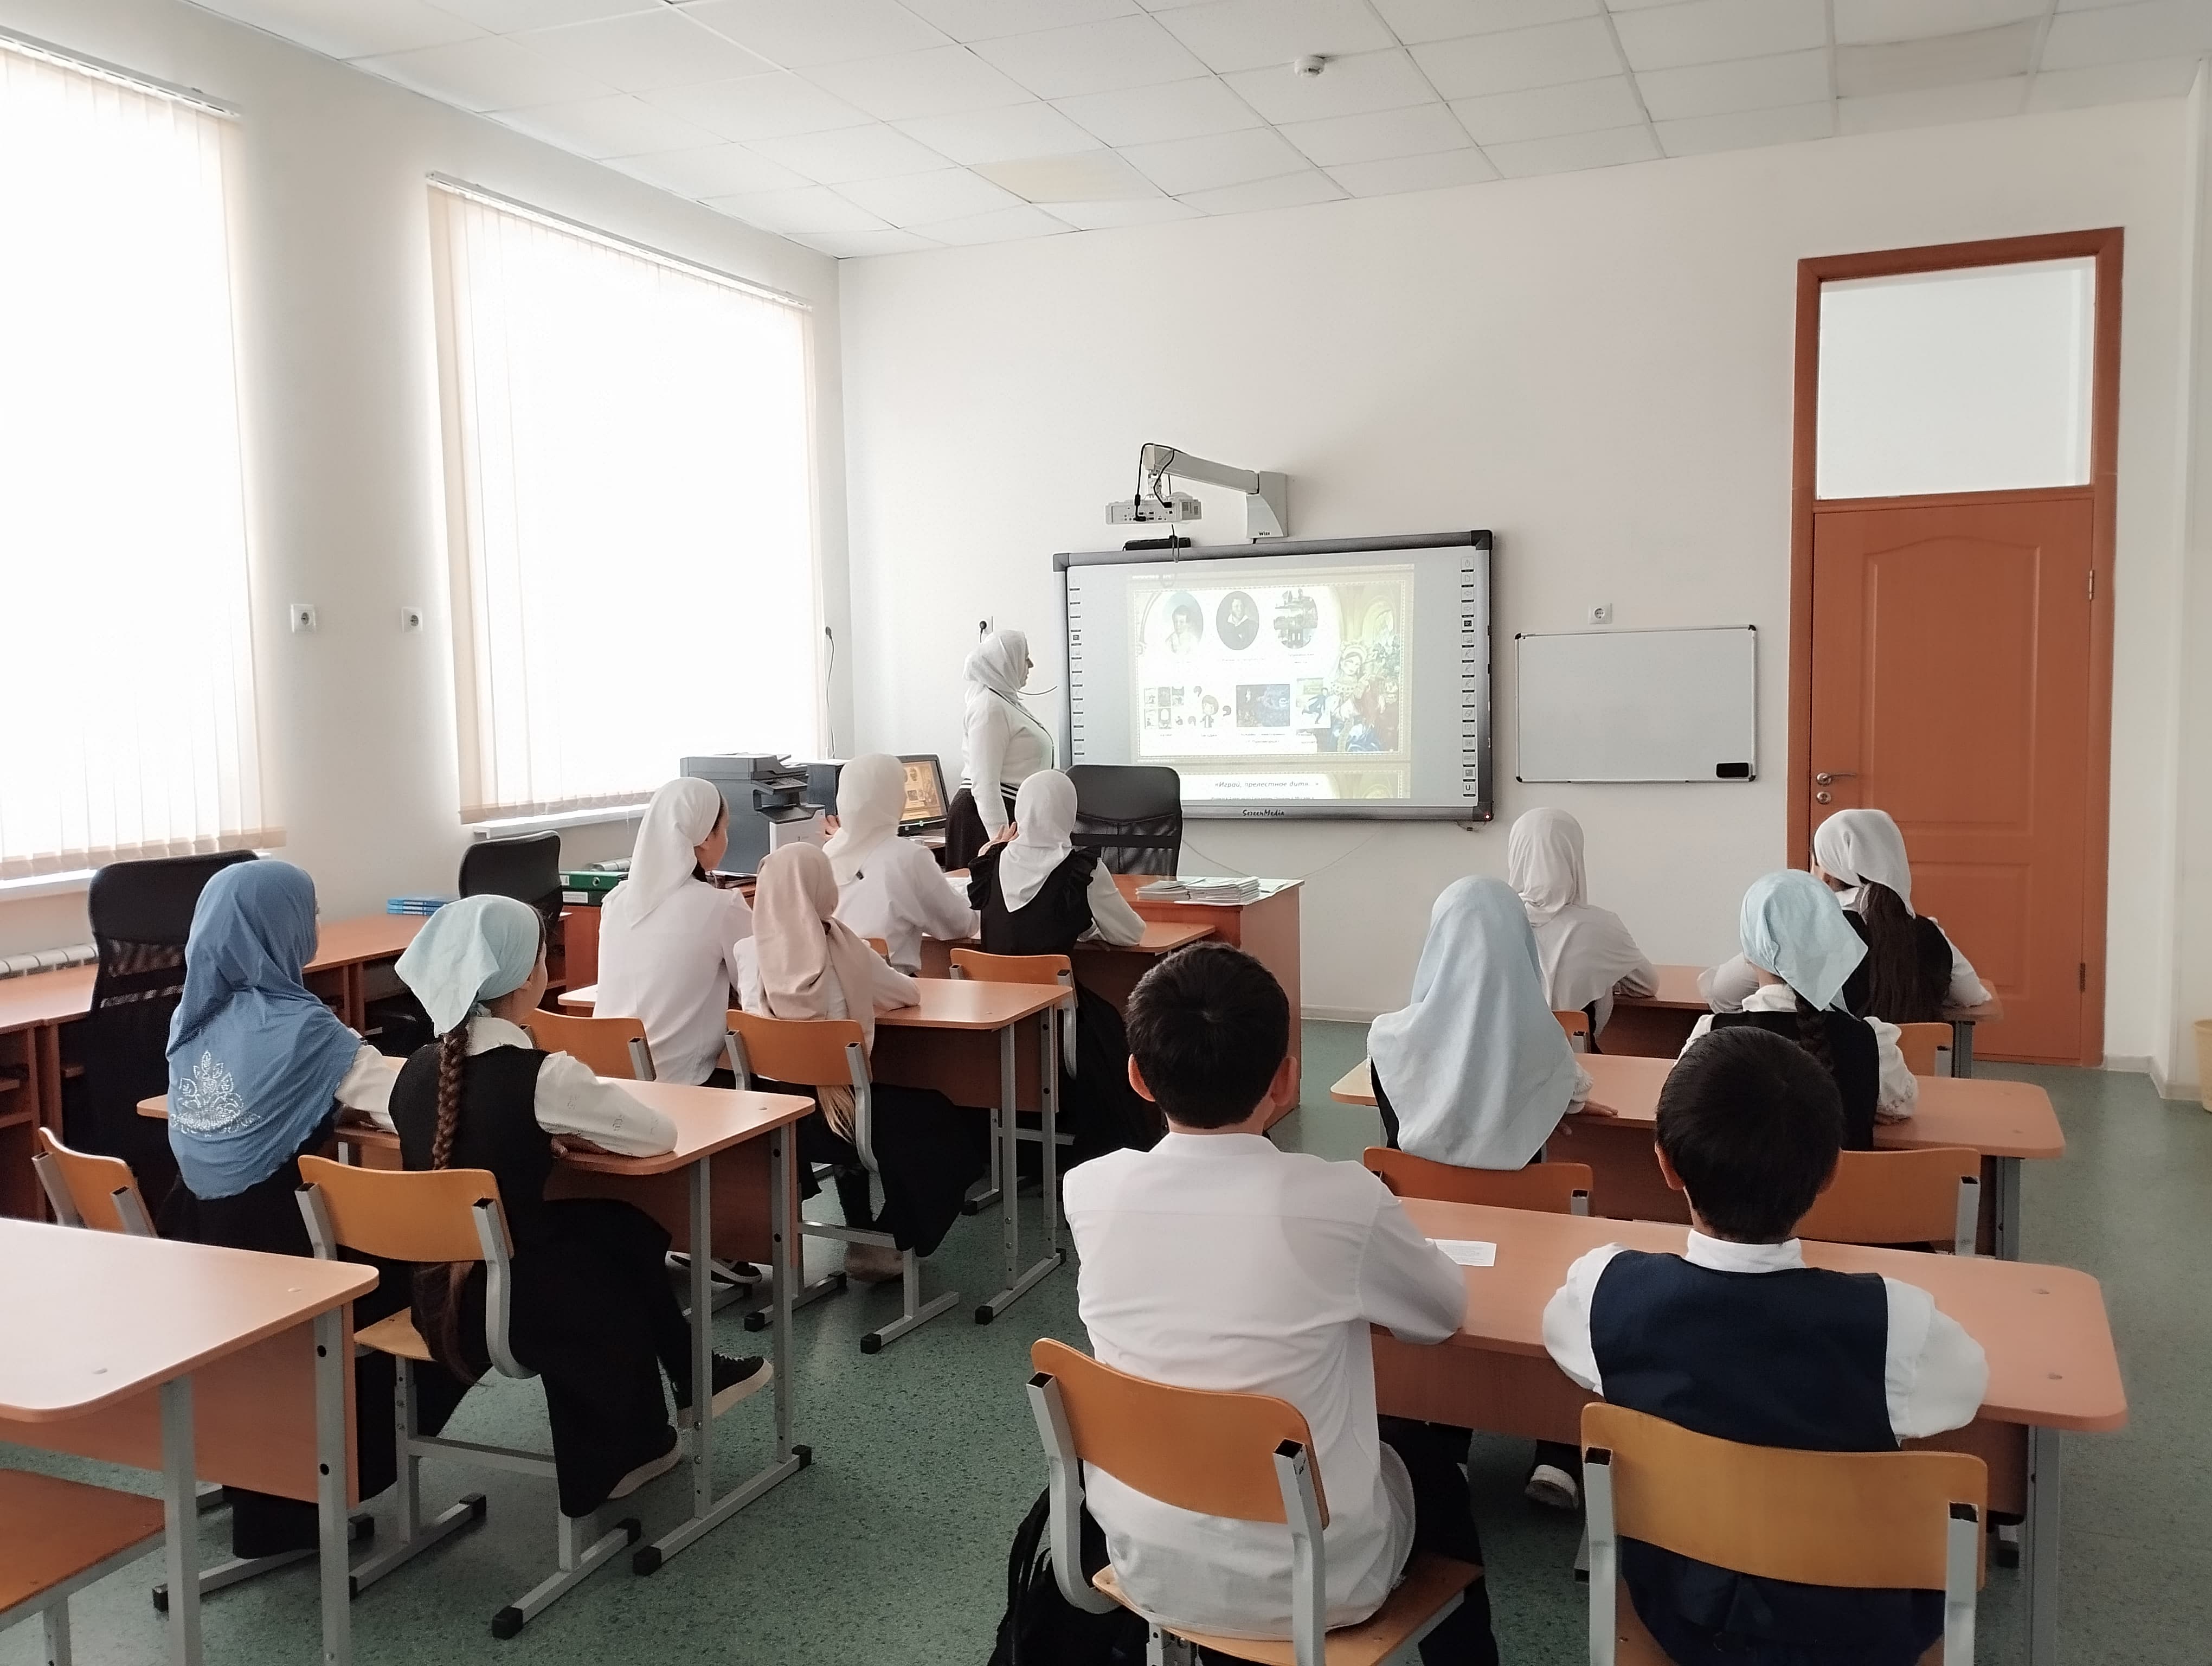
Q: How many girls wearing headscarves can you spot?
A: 10